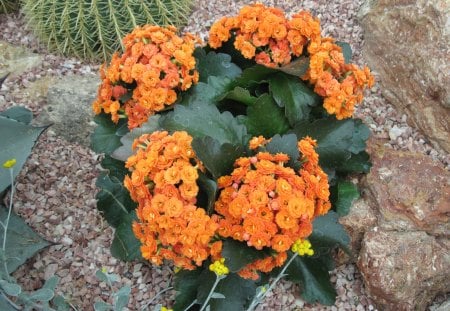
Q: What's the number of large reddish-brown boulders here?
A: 3